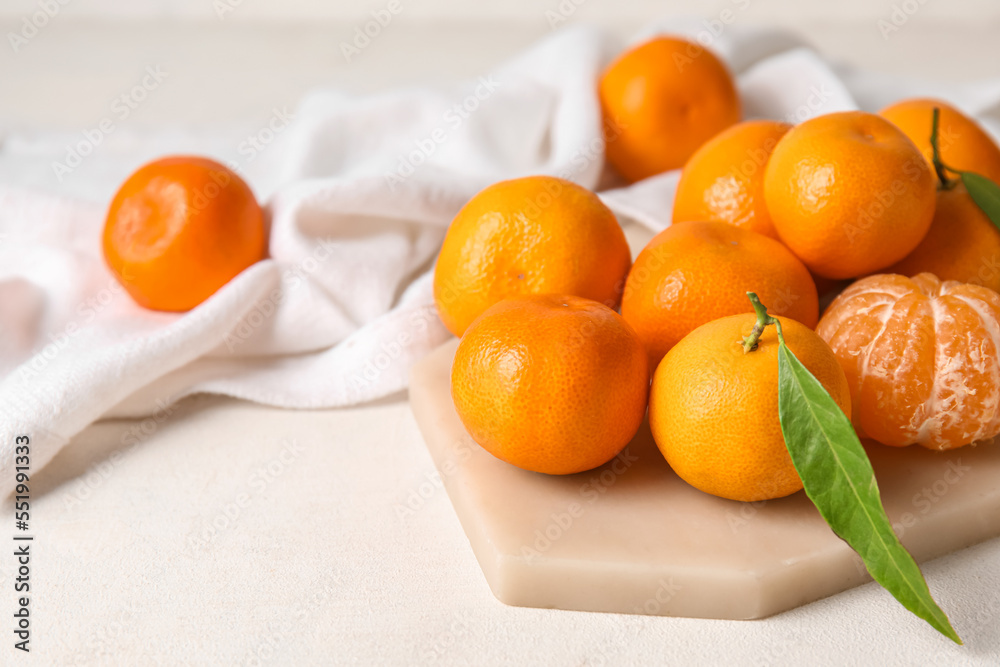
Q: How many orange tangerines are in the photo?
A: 11